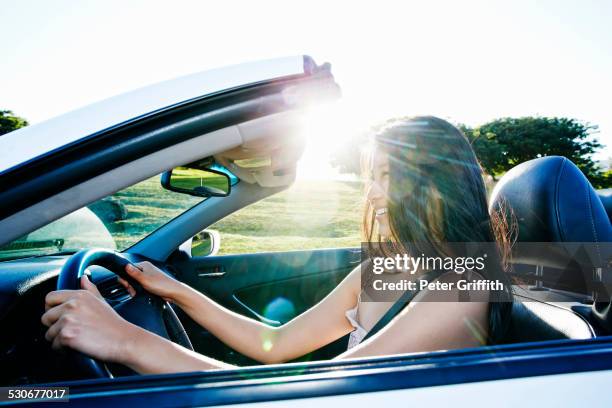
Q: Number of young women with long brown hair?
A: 1